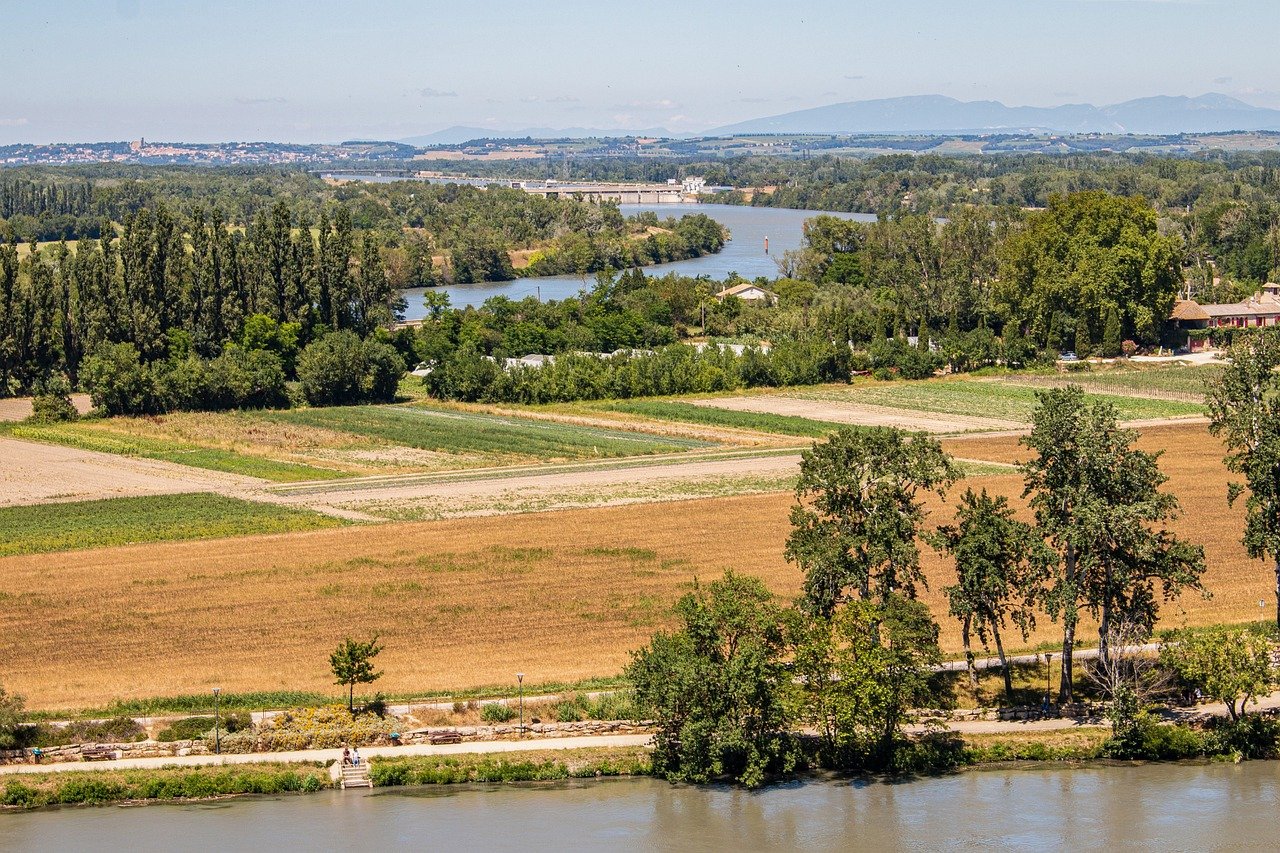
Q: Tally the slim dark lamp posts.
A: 3